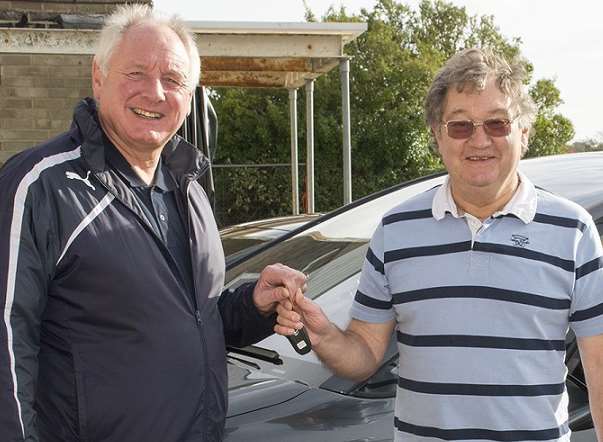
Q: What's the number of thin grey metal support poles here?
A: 3